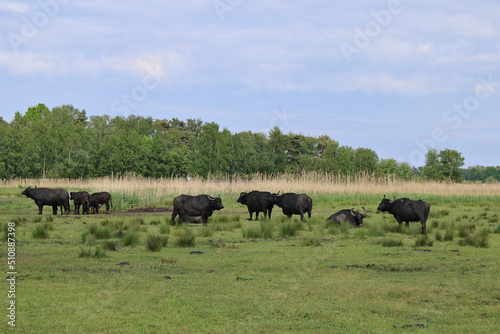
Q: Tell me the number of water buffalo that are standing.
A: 7